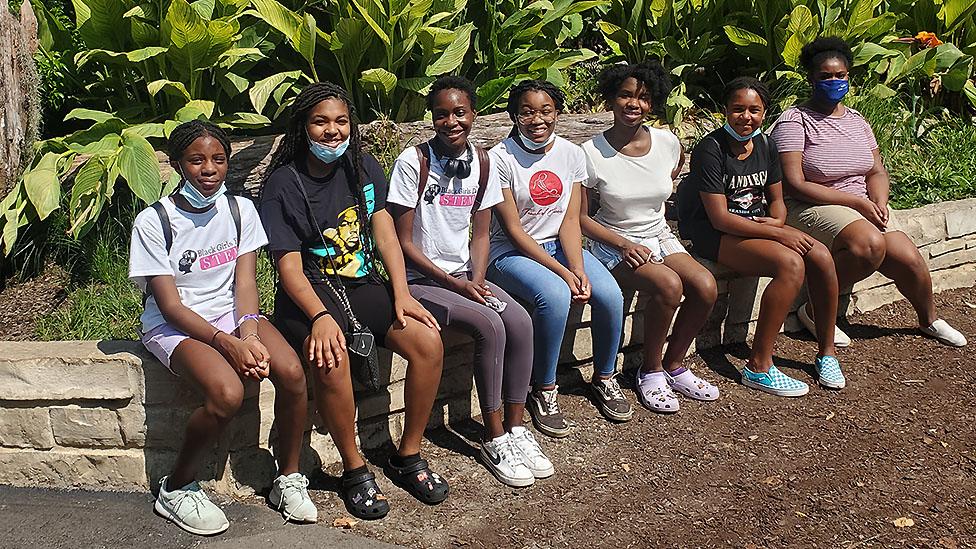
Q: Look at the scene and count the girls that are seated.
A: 7